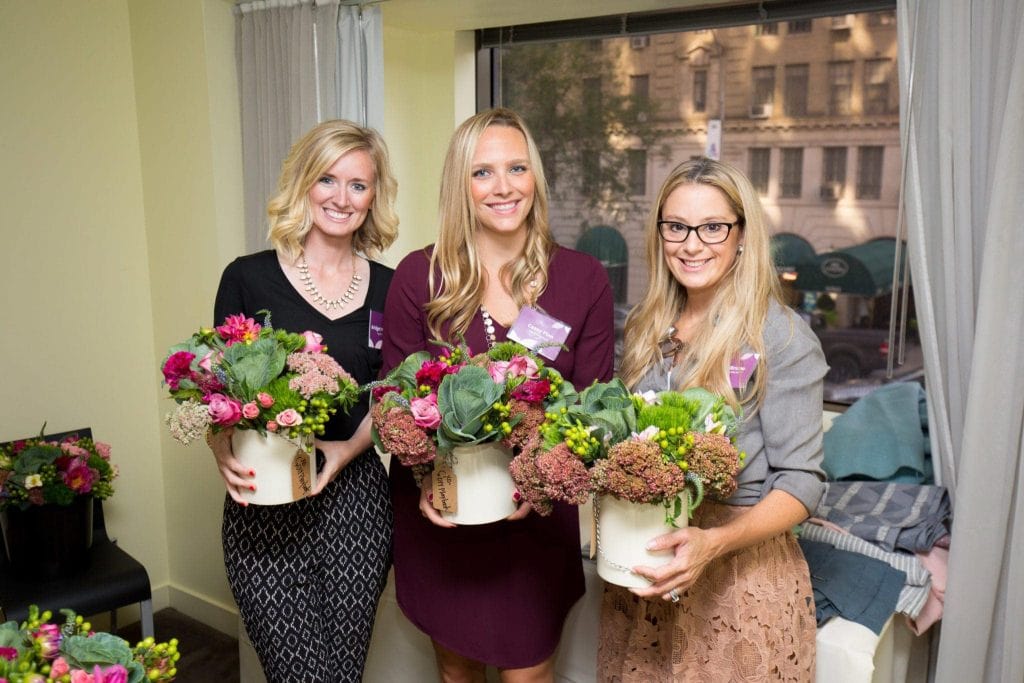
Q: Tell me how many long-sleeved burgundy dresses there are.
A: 1